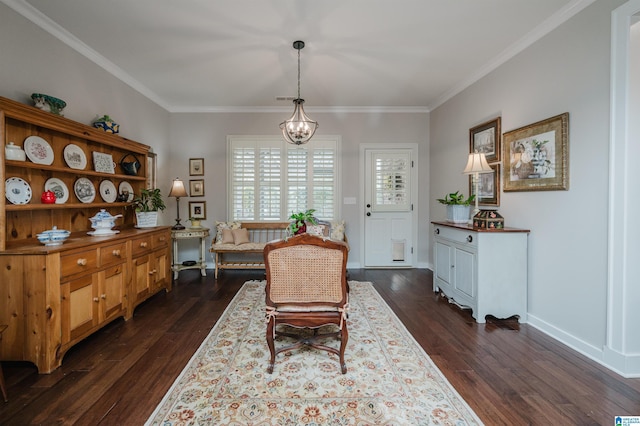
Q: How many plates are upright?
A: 7